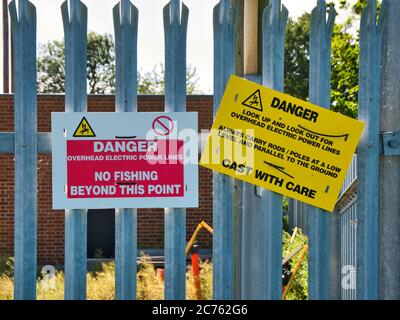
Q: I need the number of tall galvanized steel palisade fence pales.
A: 8